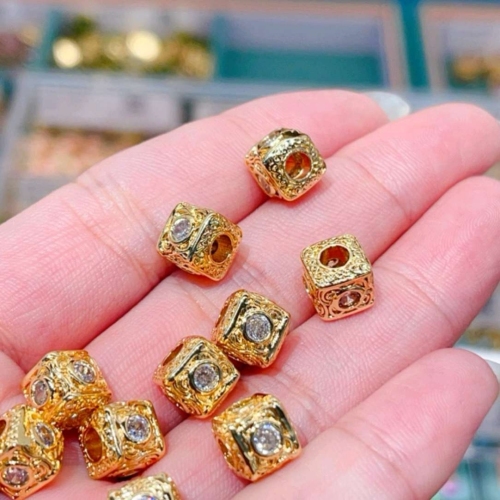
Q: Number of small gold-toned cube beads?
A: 10